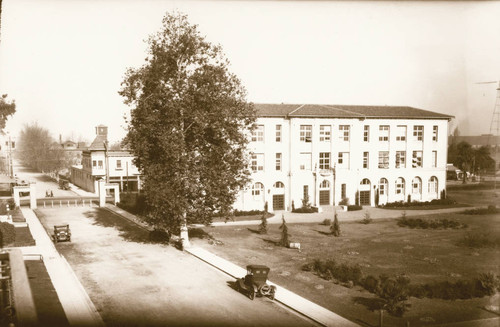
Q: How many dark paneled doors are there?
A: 3